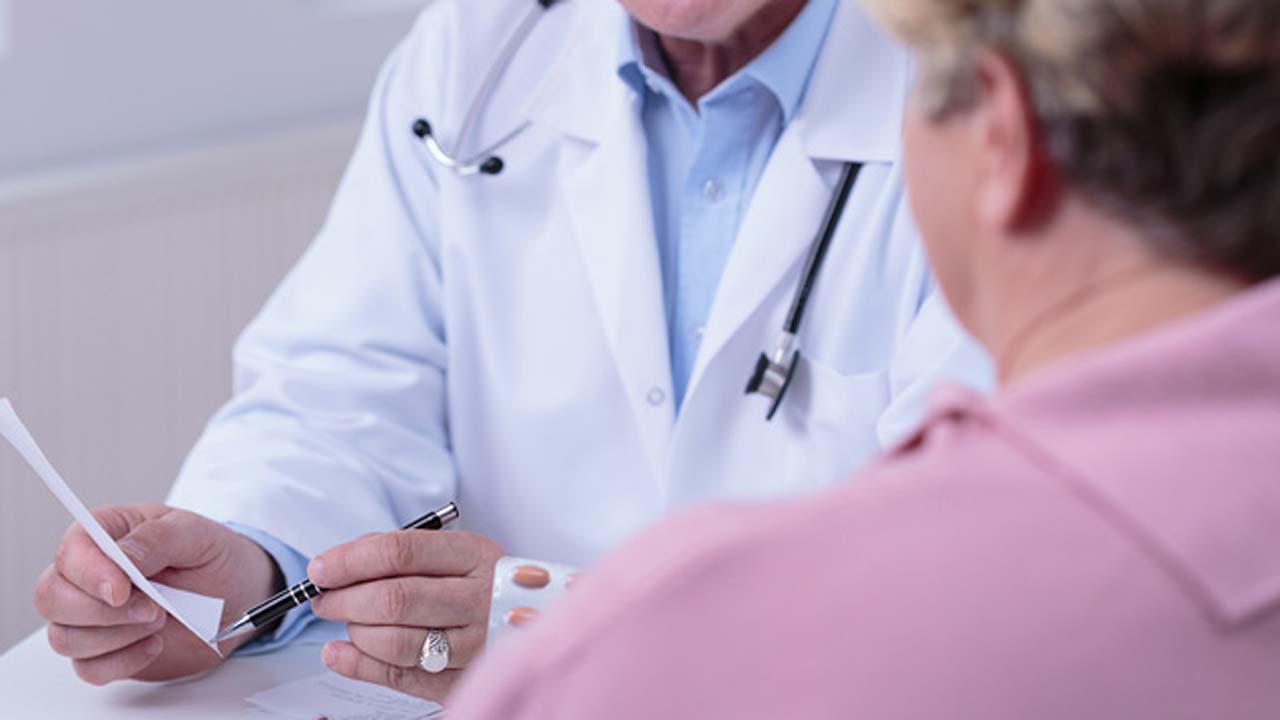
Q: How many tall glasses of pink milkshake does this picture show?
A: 0